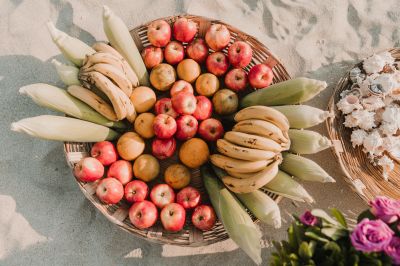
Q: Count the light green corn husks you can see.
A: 12